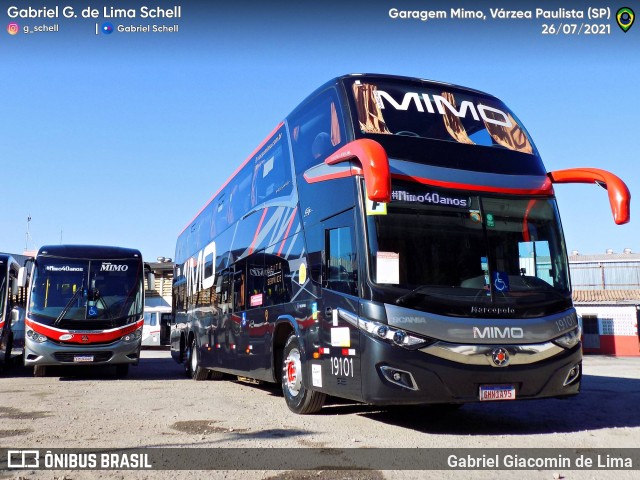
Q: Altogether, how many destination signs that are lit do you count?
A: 2